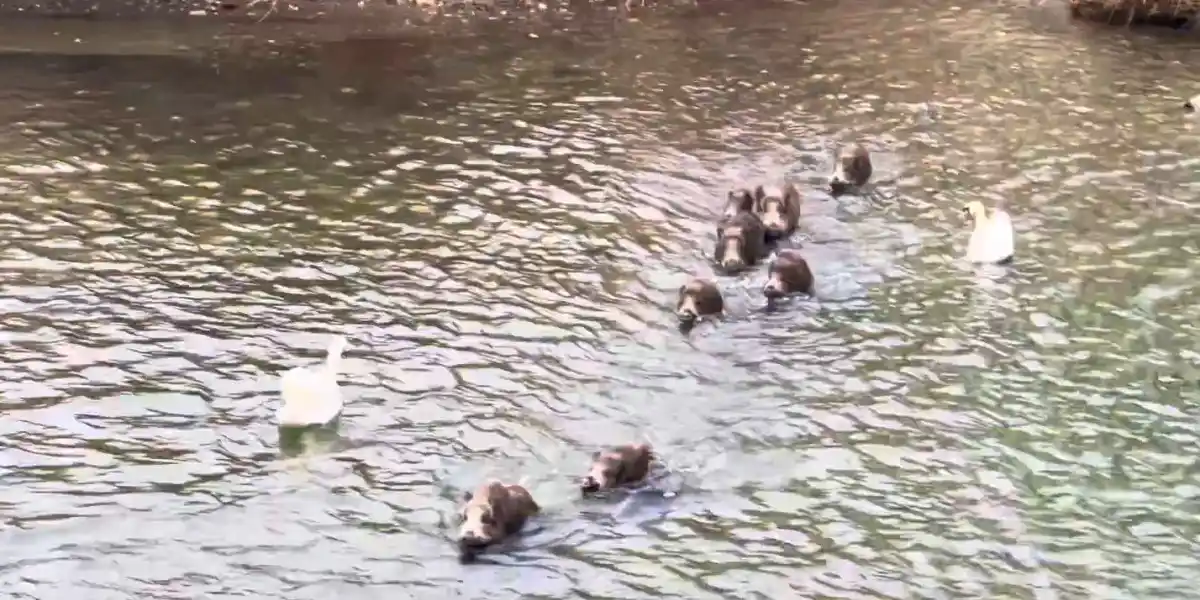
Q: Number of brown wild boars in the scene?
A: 8